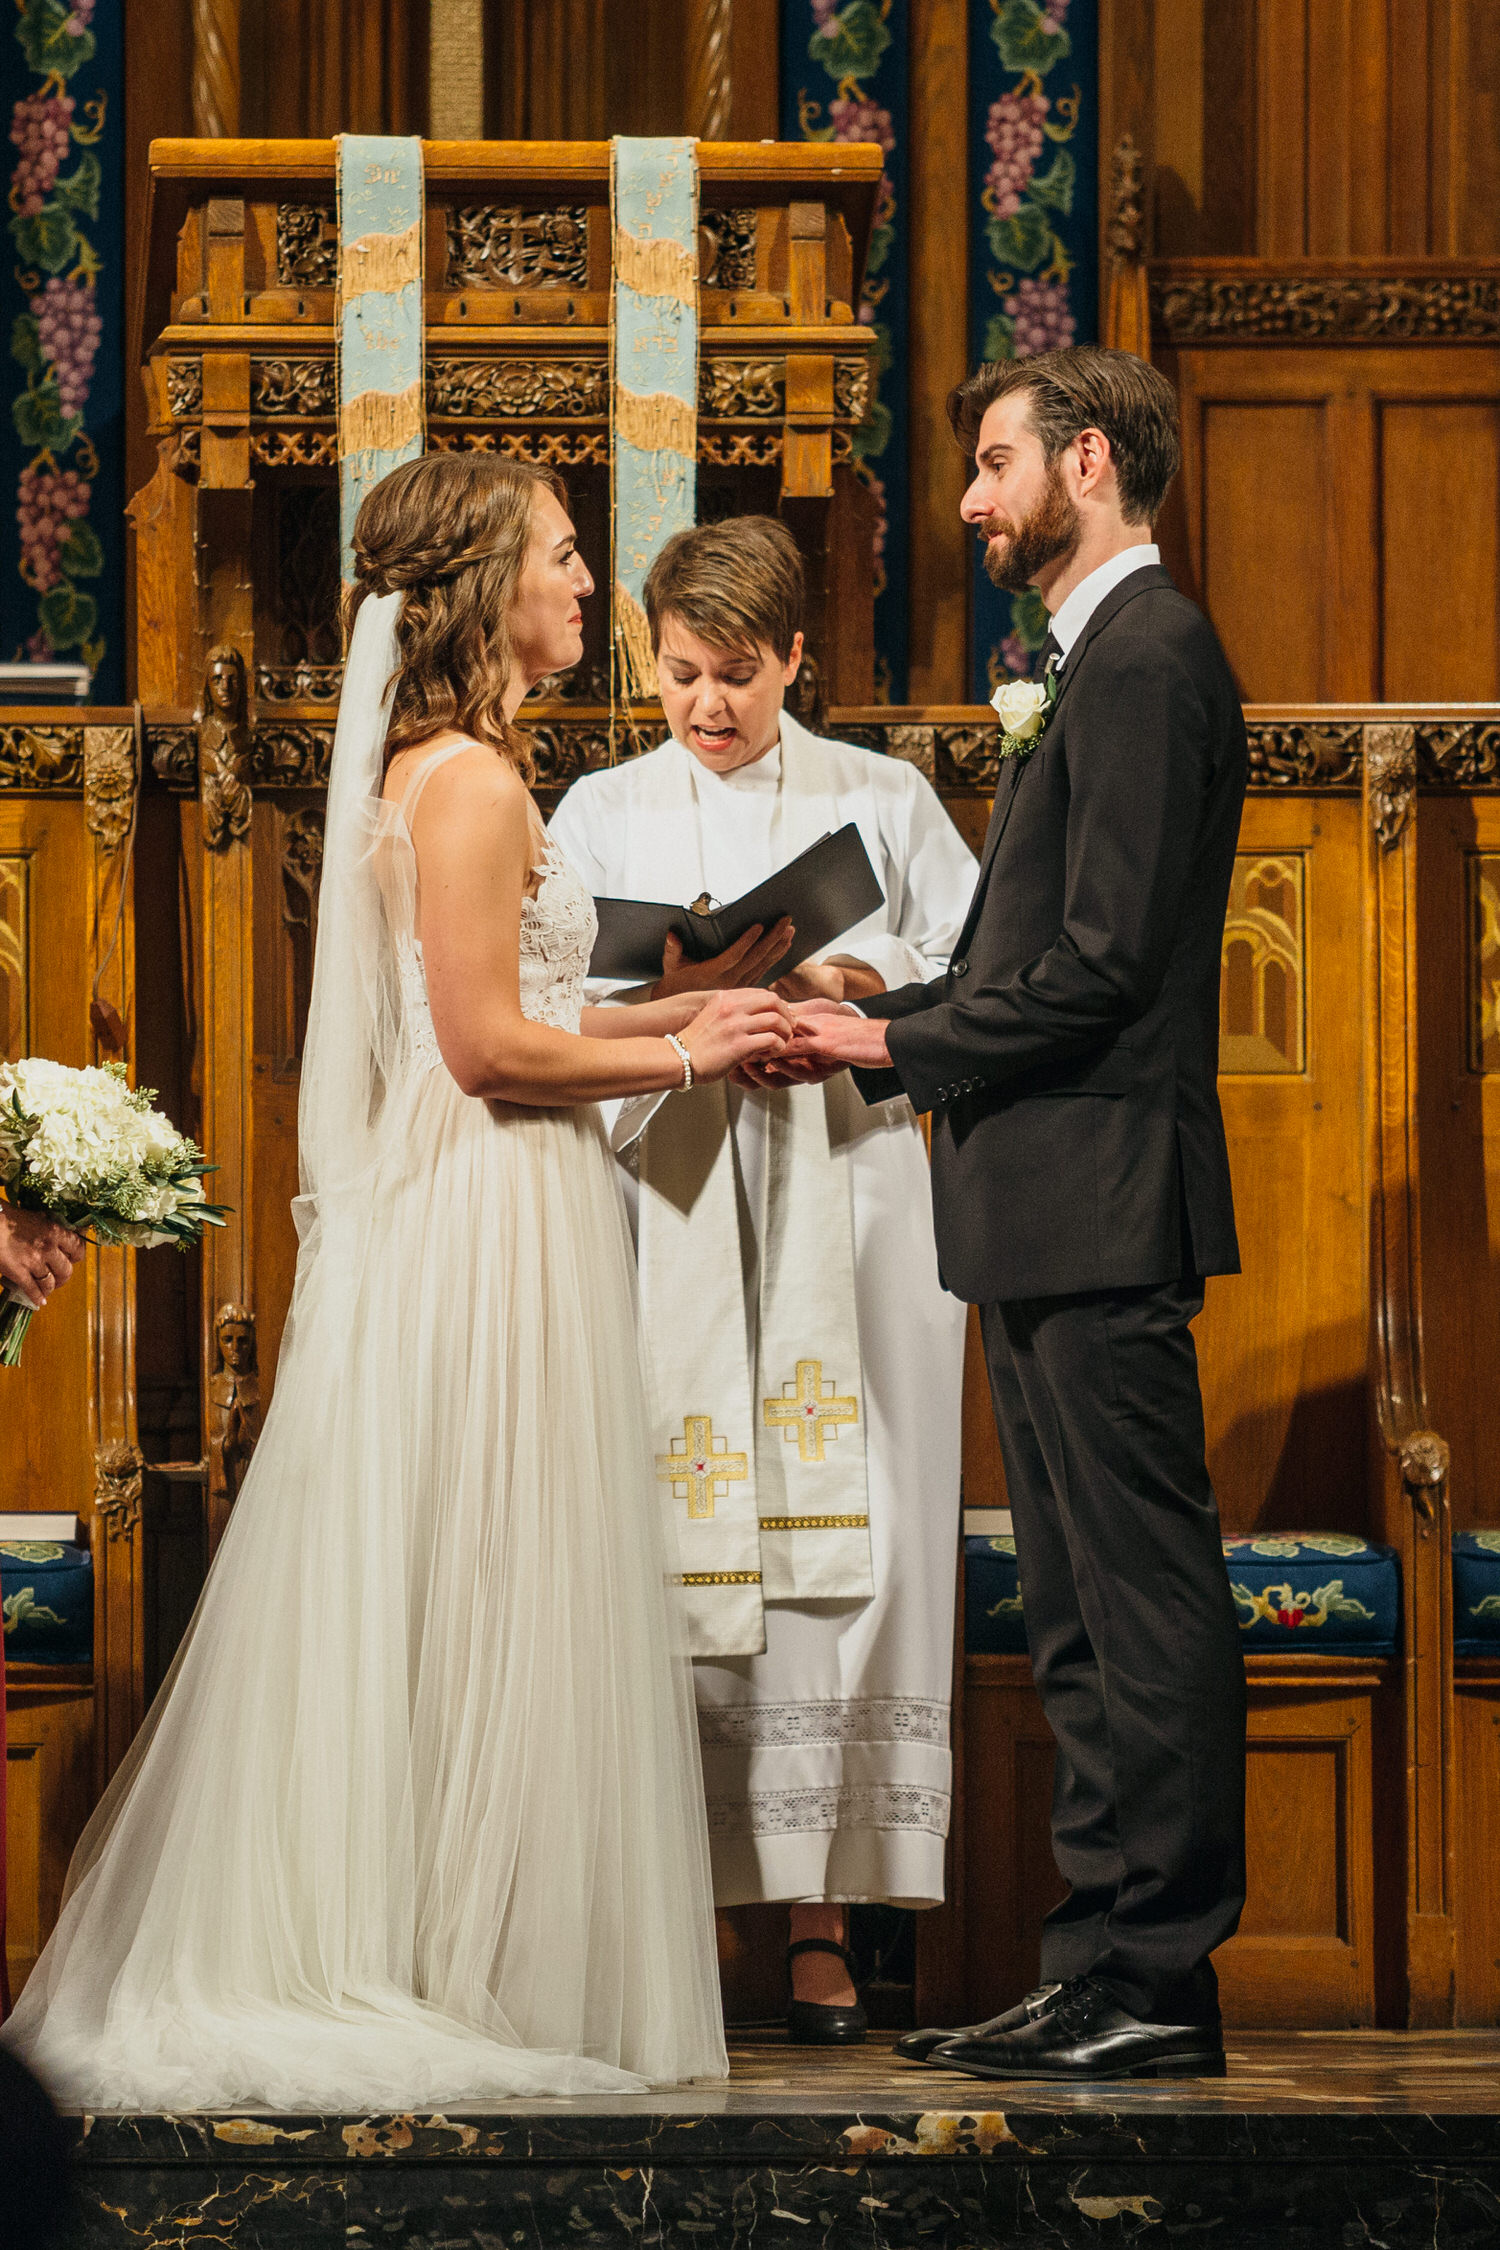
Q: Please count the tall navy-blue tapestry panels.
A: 3